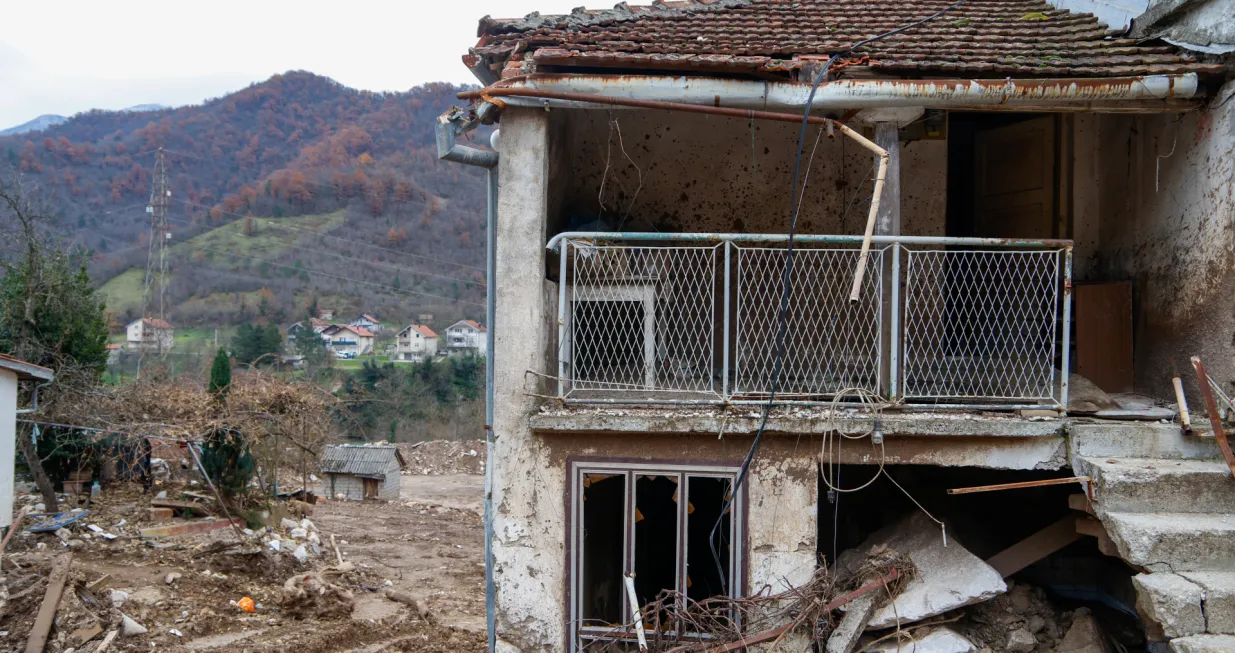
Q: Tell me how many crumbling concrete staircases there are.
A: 1